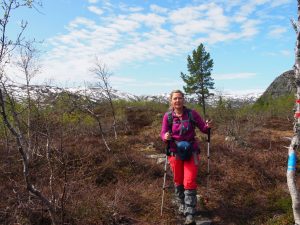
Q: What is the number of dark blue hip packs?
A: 1